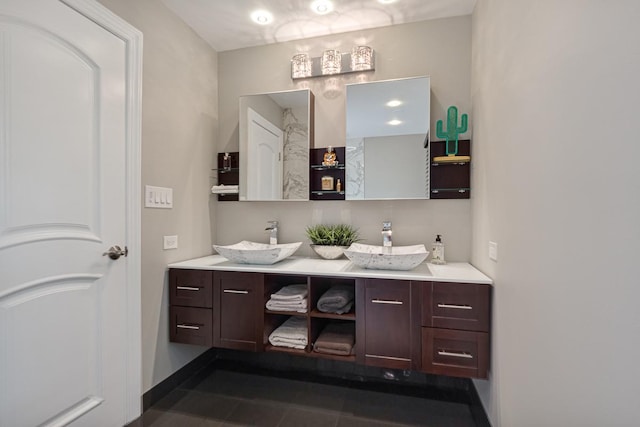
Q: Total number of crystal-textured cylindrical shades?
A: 3